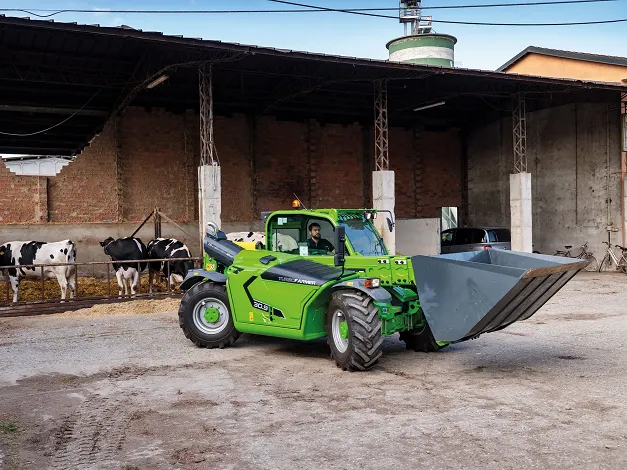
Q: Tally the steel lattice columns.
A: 3